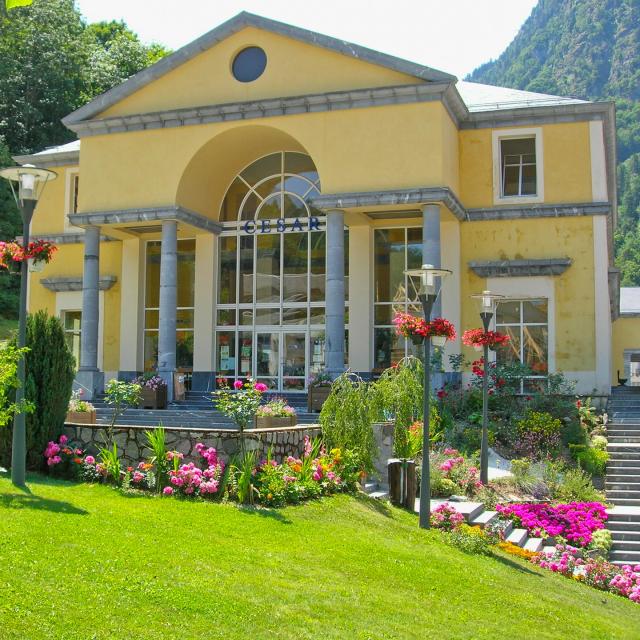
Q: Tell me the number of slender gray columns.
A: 4